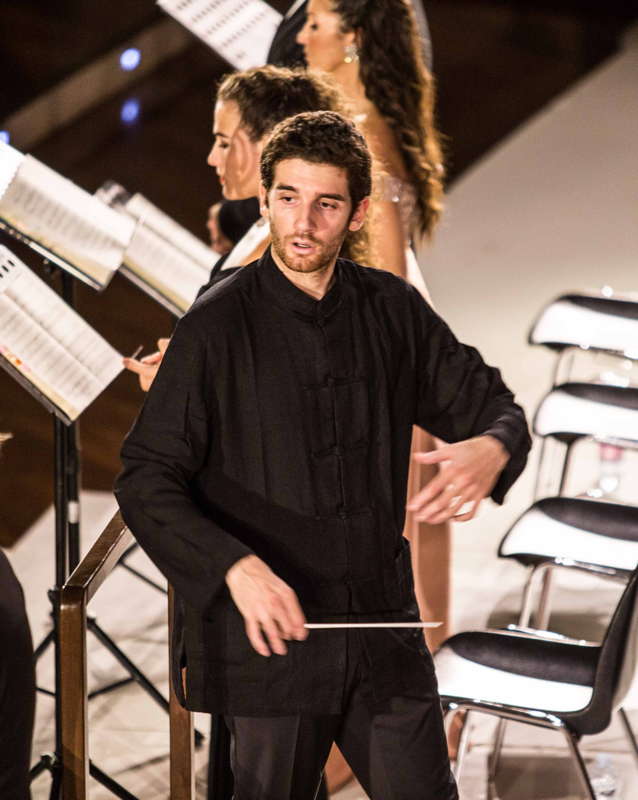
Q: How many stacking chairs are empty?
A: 4